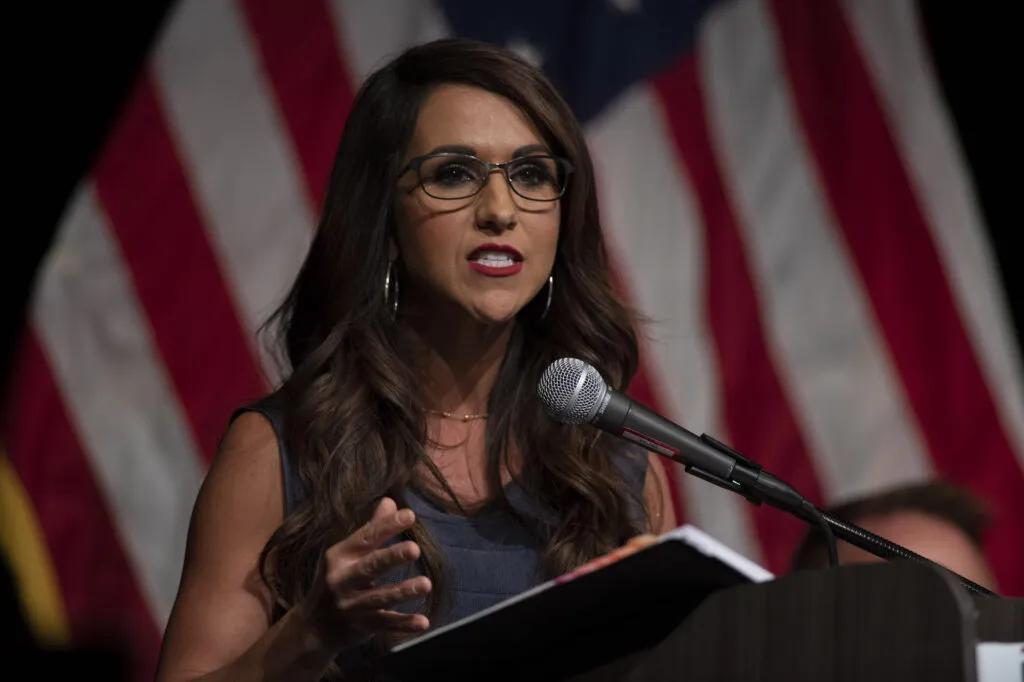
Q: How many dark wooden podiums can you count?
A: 1